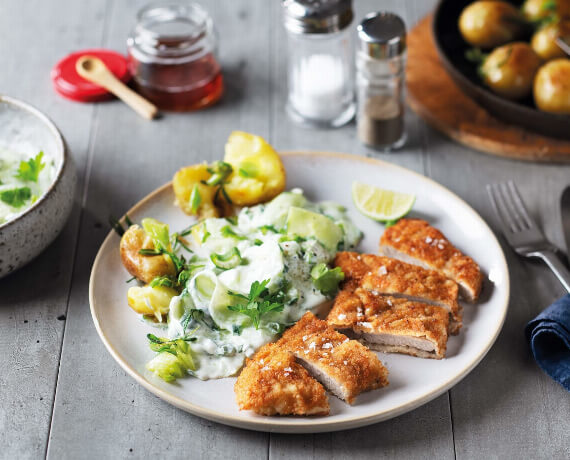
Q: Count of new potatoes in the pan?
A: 5